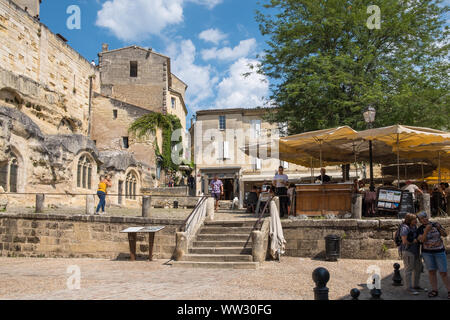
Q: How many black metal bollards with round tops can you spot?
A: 4